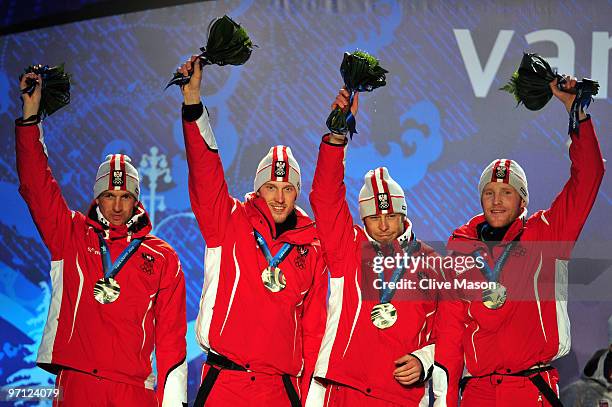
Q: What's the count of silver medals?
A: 4